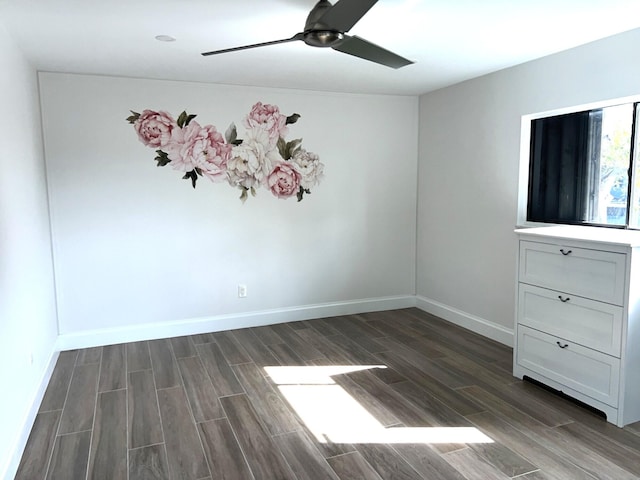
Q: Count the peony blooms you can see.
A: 6